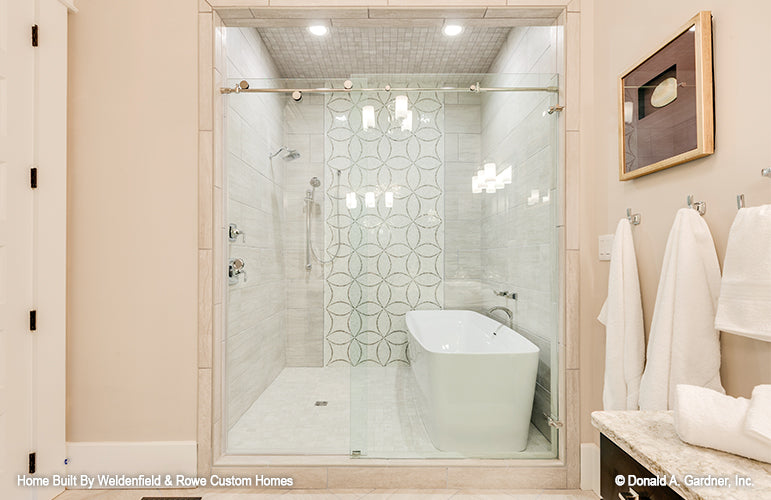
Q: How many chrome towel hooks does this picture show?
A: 3